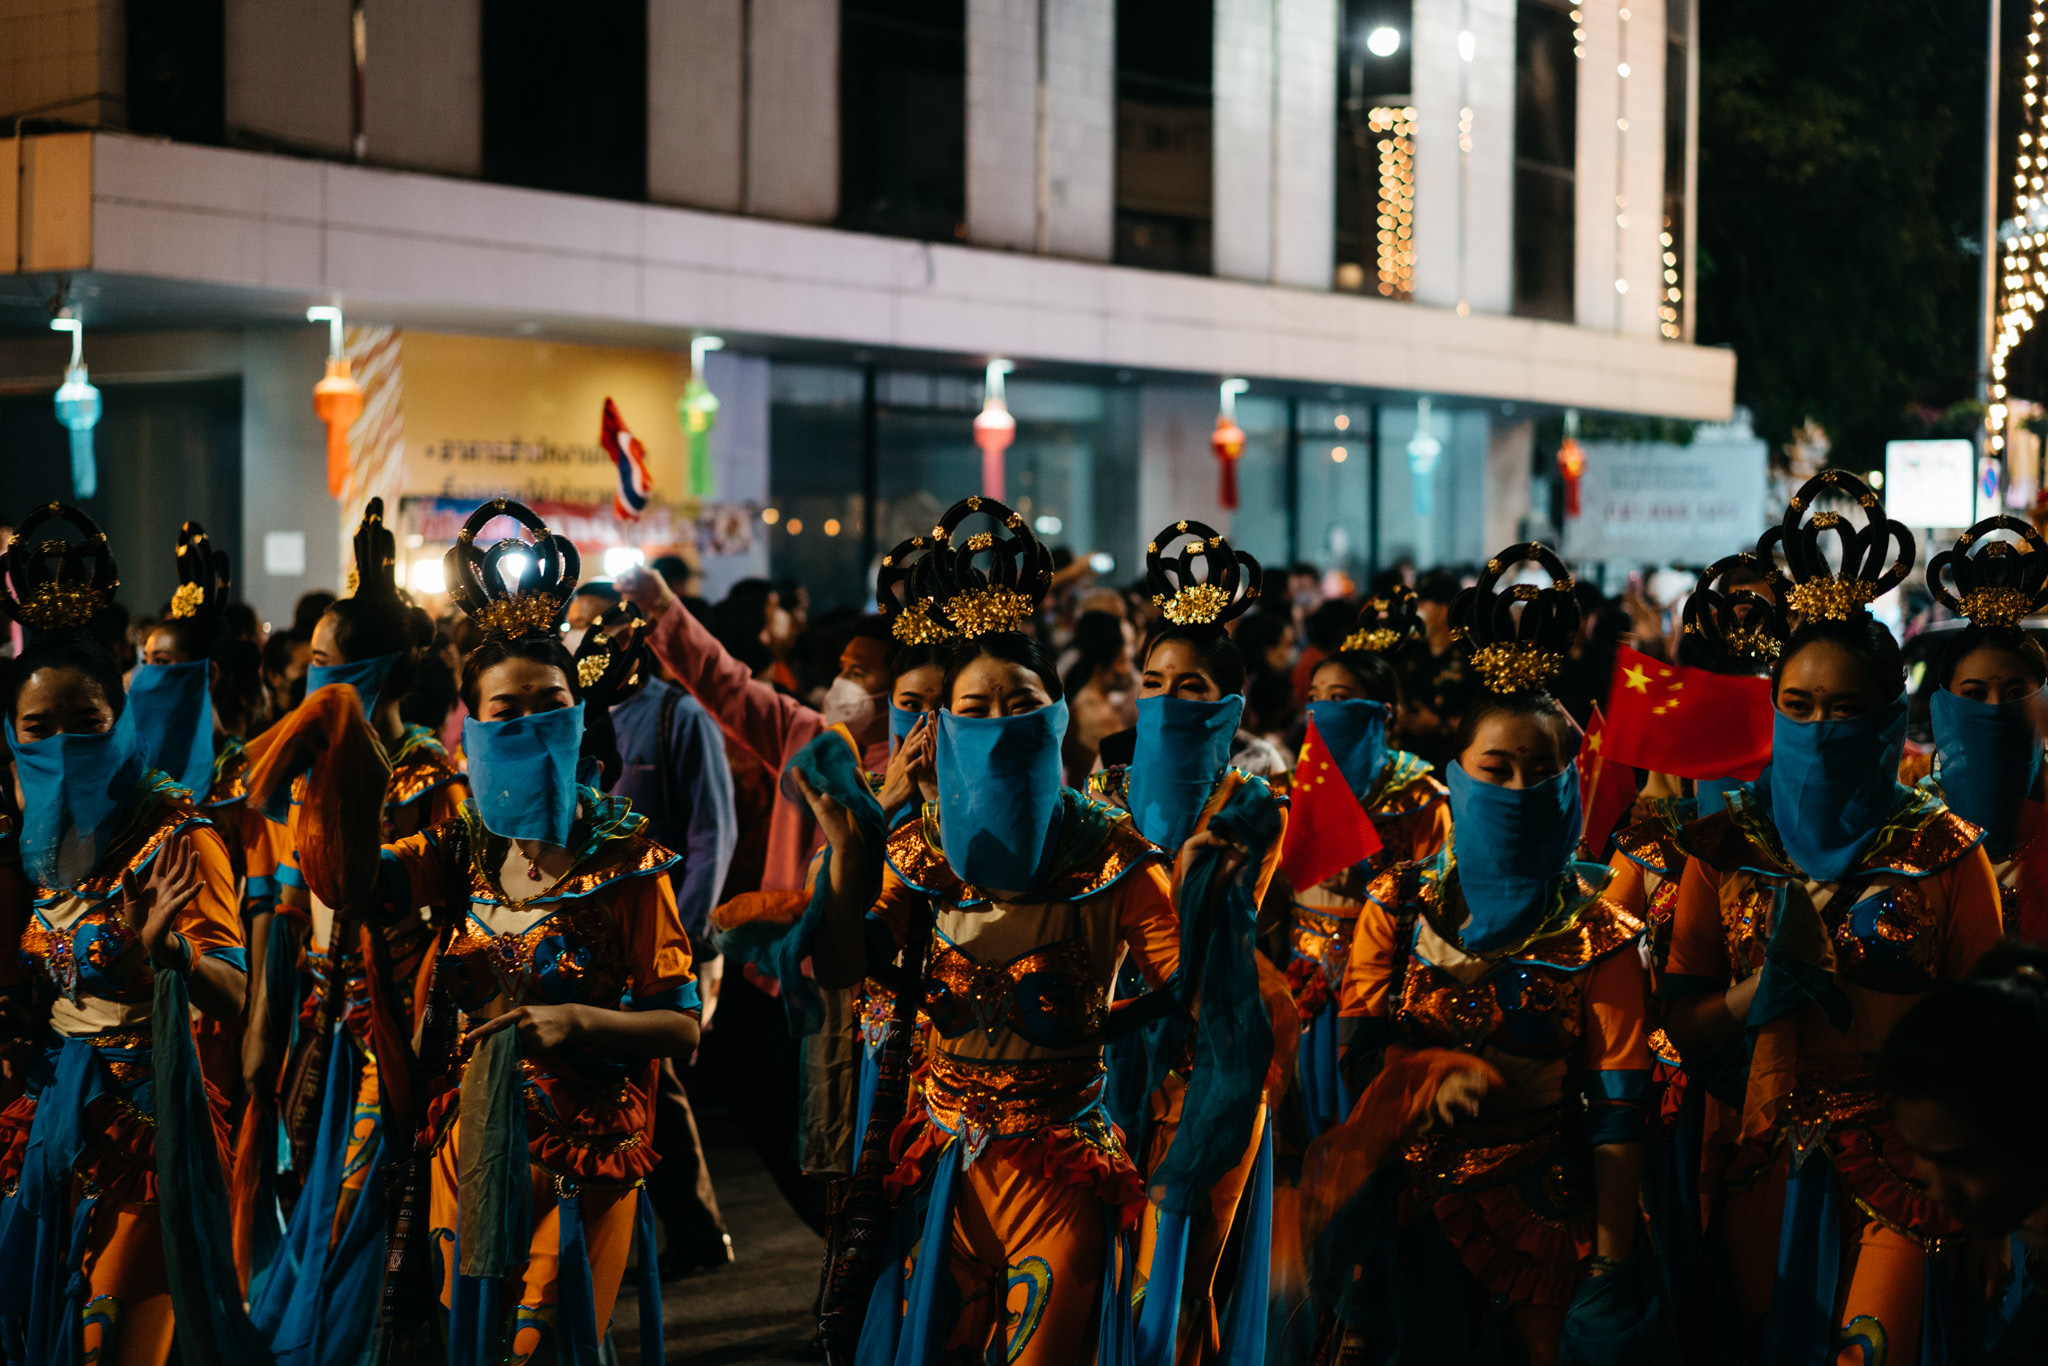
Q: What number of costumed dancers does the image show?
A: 13